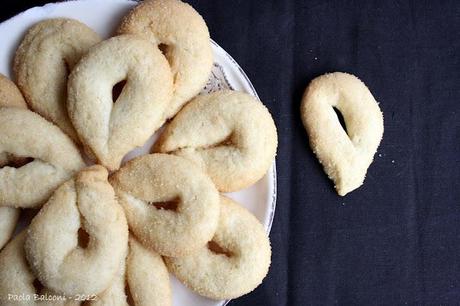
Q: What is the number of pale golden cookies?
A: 13